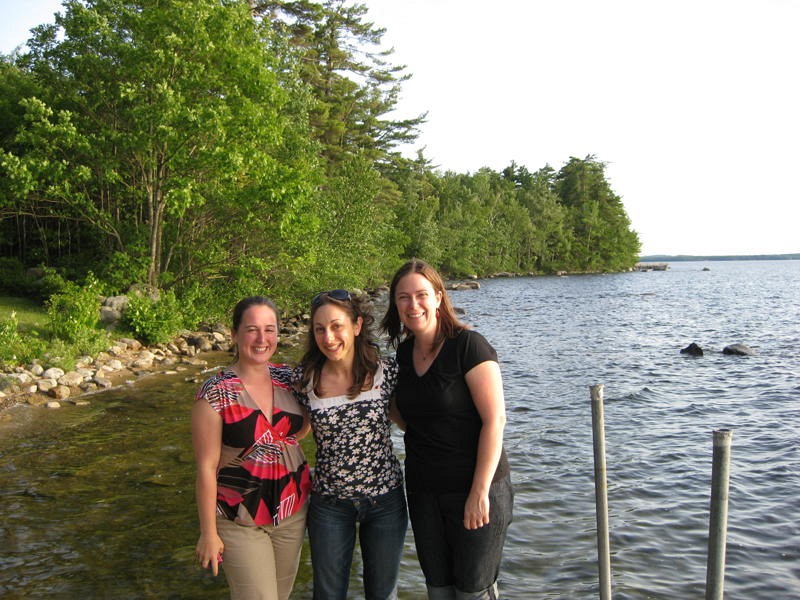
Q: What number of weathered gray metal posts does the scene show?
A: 2